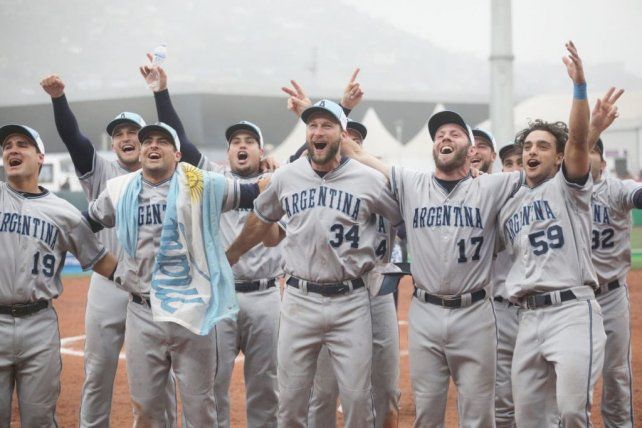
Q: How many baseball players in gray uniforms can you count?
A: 11